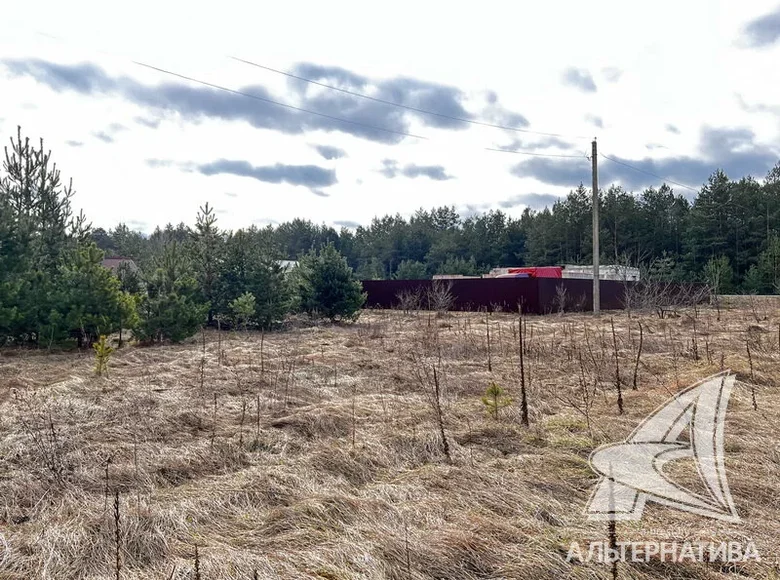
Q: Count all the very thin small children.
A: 0